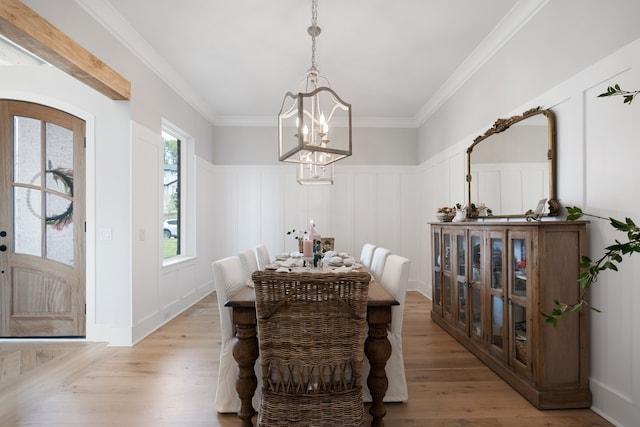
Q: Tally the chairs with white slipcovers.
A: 6